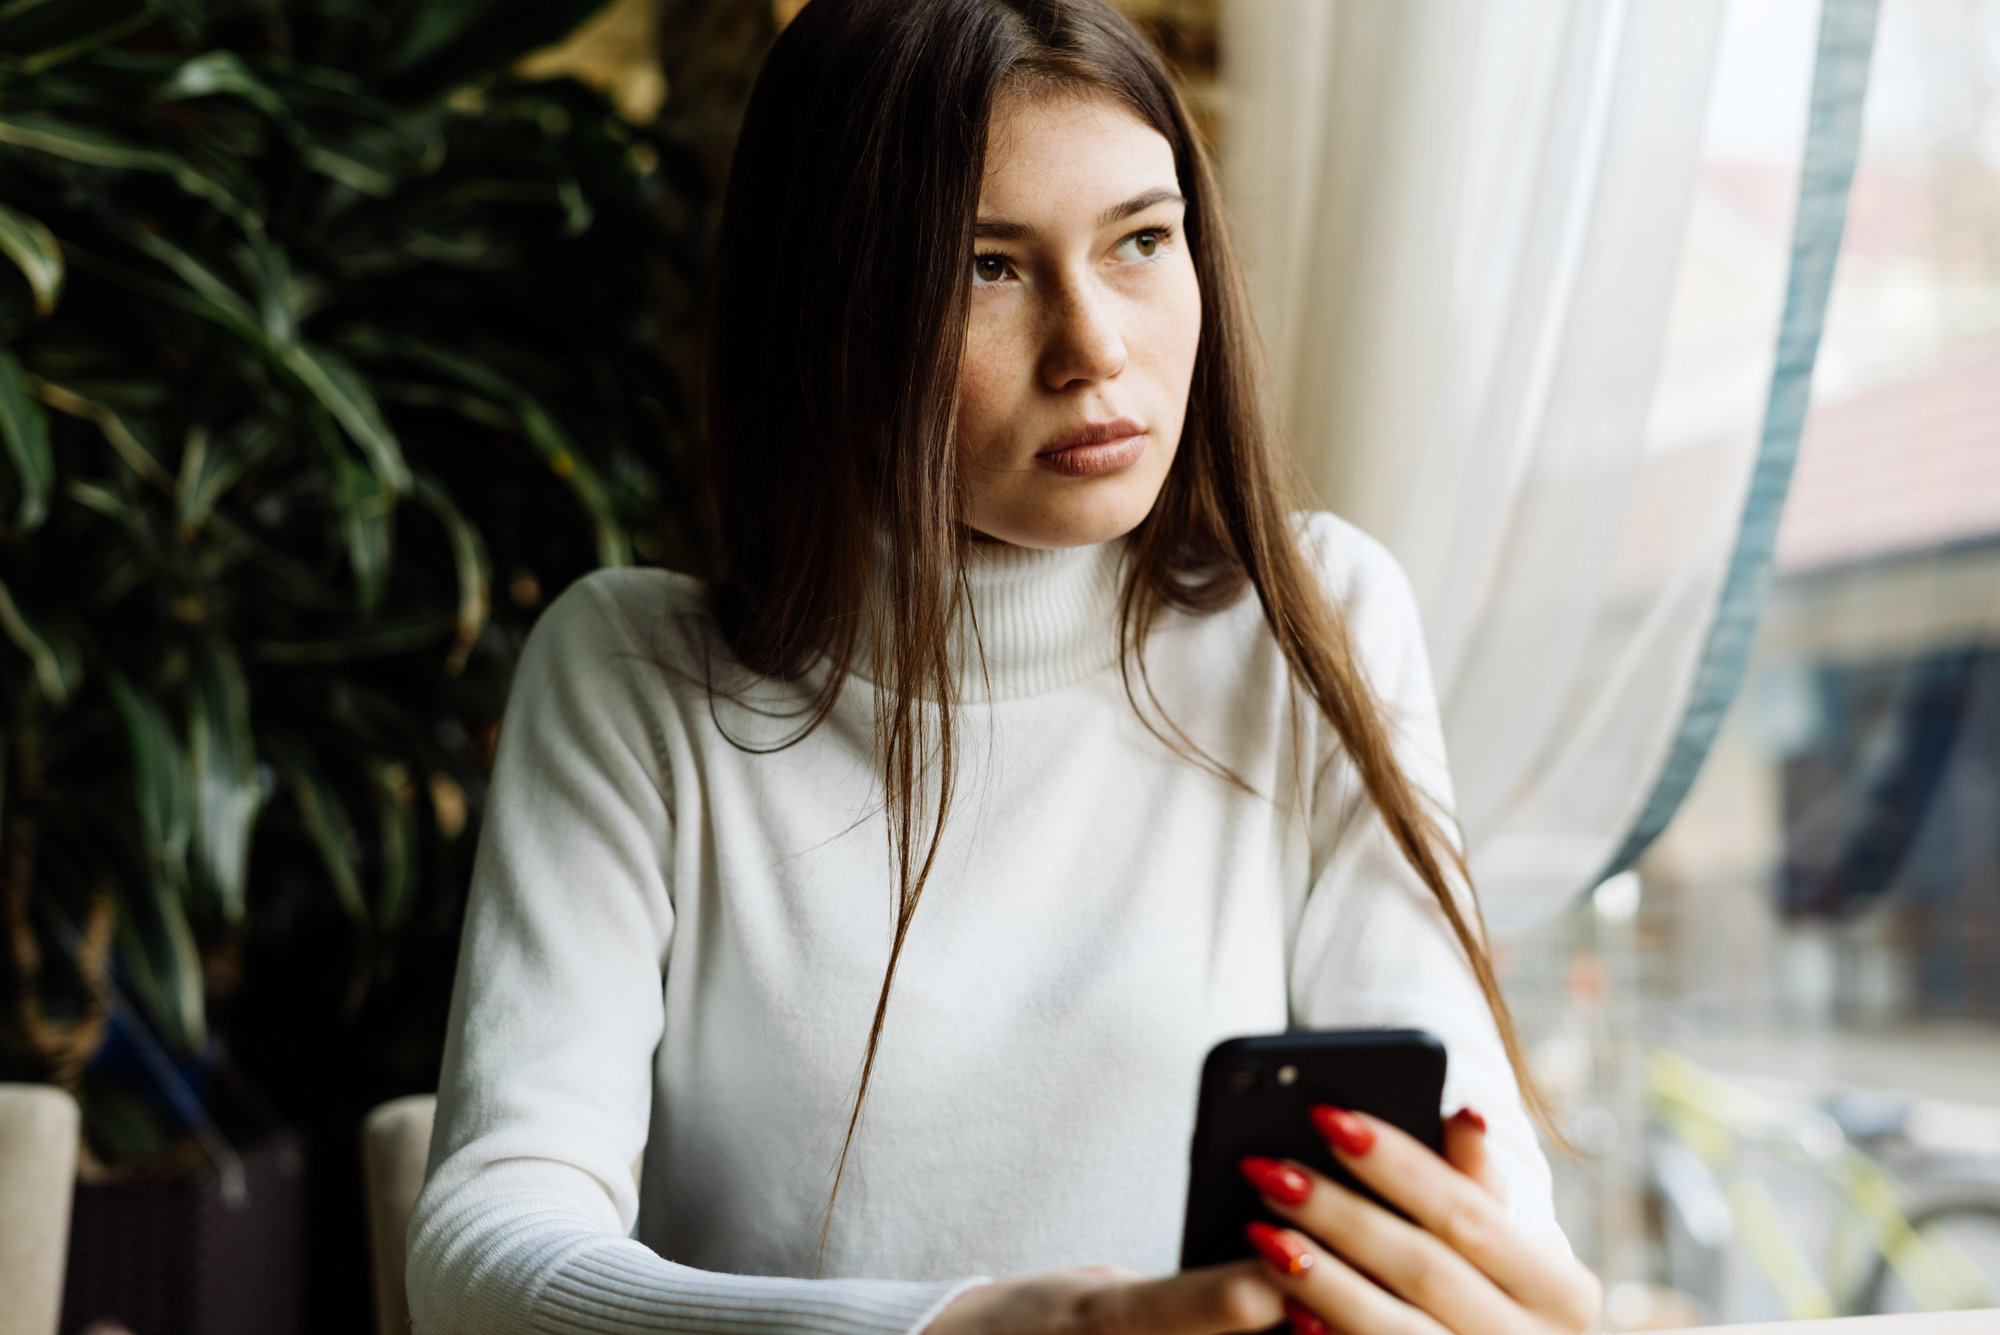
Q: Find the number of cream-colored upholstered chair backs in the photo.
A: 2